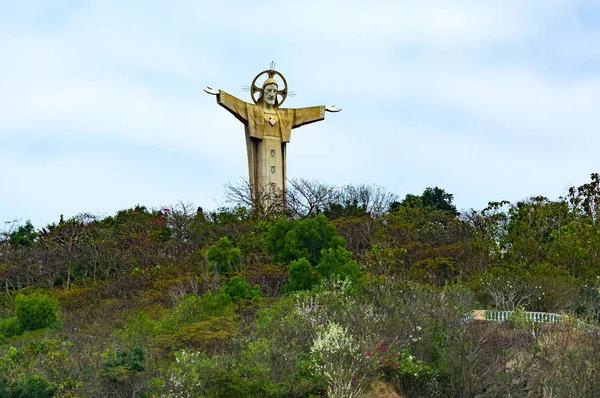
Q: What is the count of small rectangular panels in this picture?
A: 3